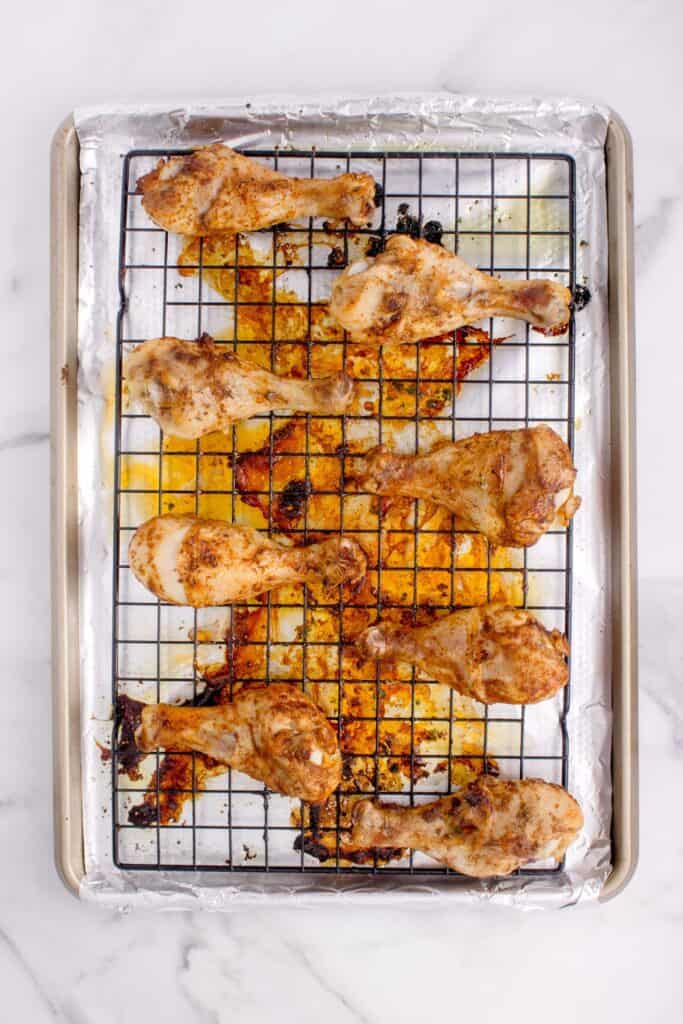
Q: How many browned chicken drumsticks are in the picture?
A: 8